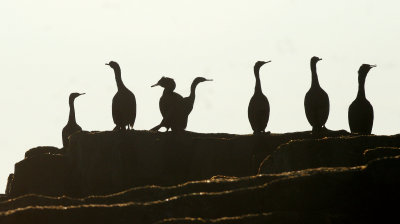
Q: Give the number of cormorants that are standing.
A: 7